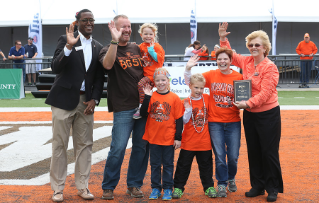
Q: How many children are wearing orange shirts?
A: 3